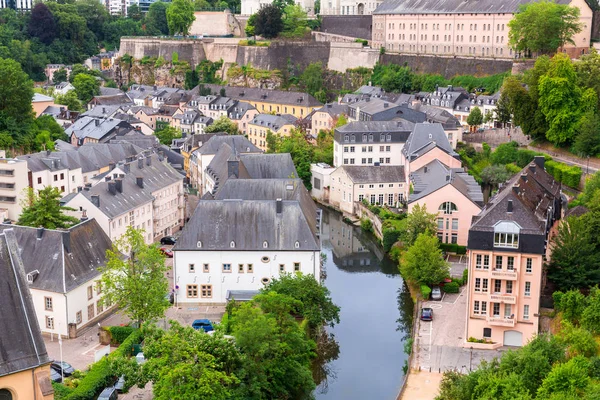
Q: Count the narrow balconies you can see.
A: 3